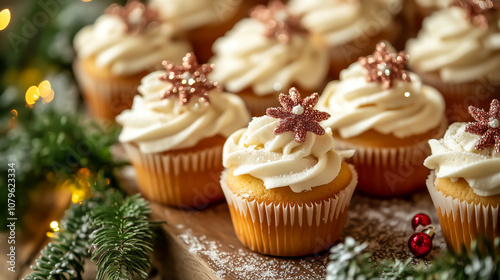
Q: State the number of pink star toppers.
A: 7